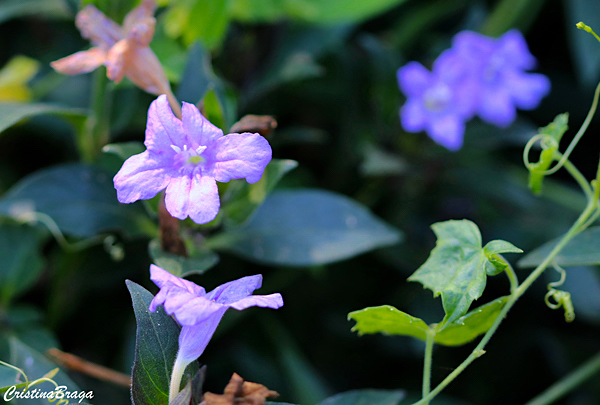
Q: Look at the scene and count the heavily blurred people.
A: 0